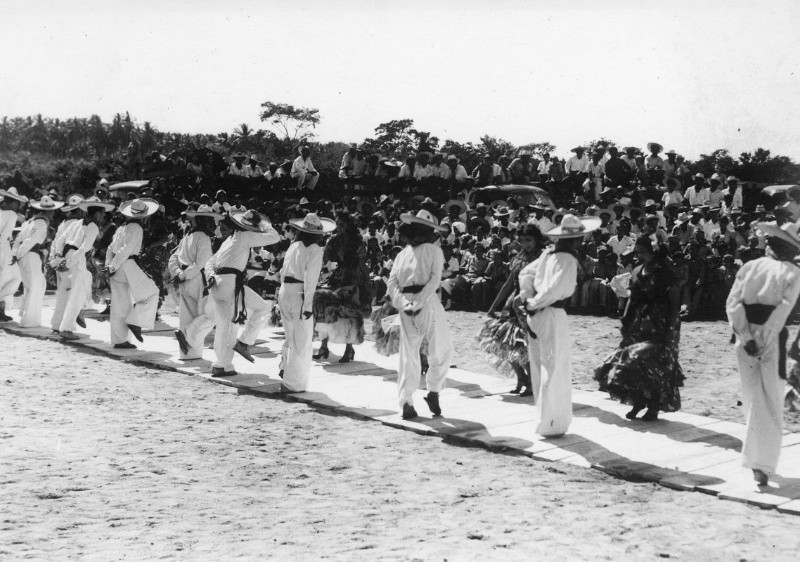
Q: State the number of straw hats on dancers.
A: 11